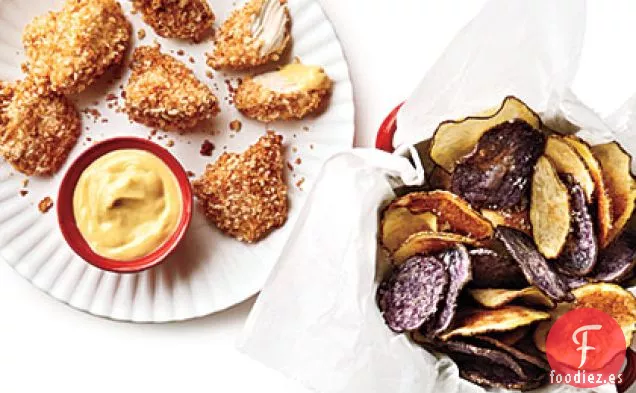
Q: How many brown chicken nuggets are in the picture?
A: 7